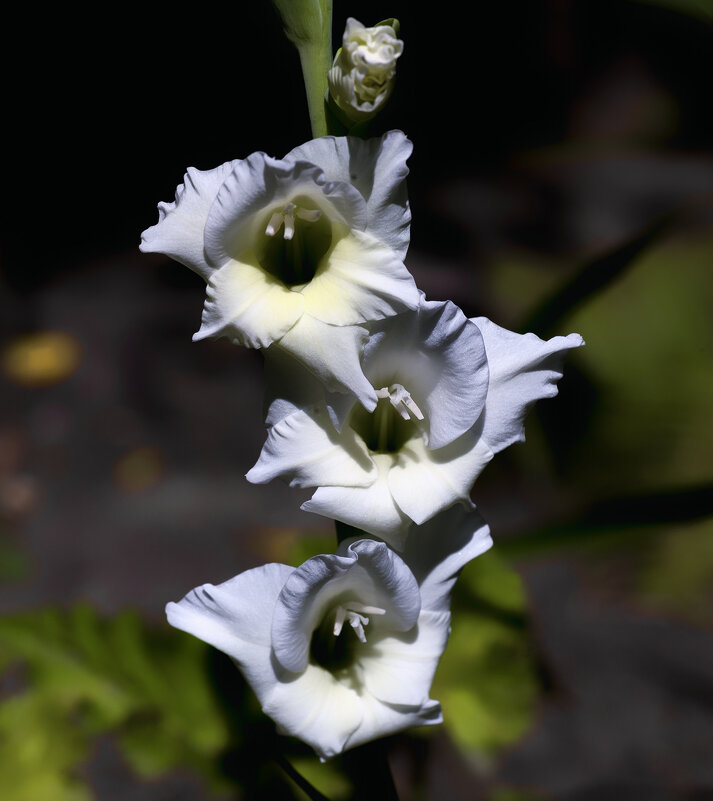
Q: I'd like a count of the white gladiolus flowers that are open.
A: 3